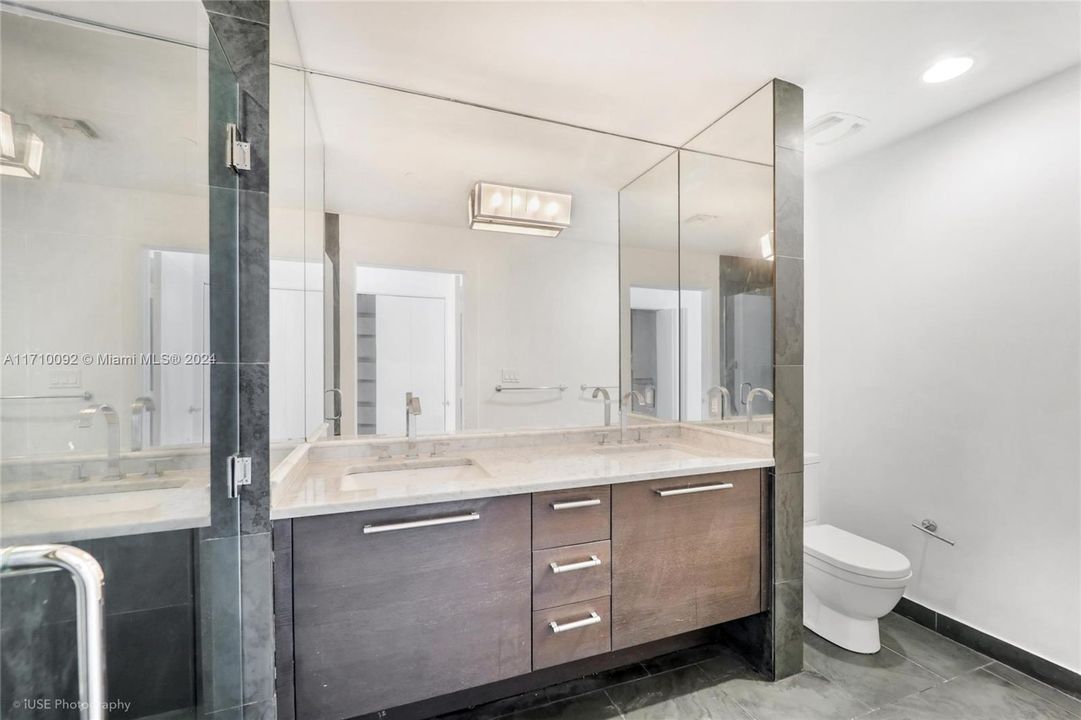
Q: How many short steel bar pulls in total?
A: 3